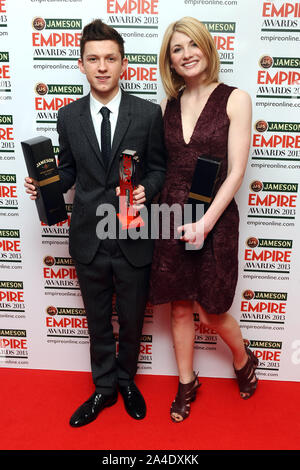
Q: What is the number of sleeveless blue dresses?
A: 0